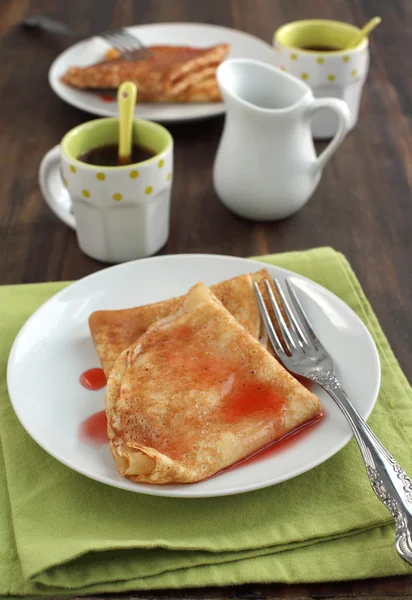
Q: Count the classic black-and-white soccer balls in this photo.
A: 0